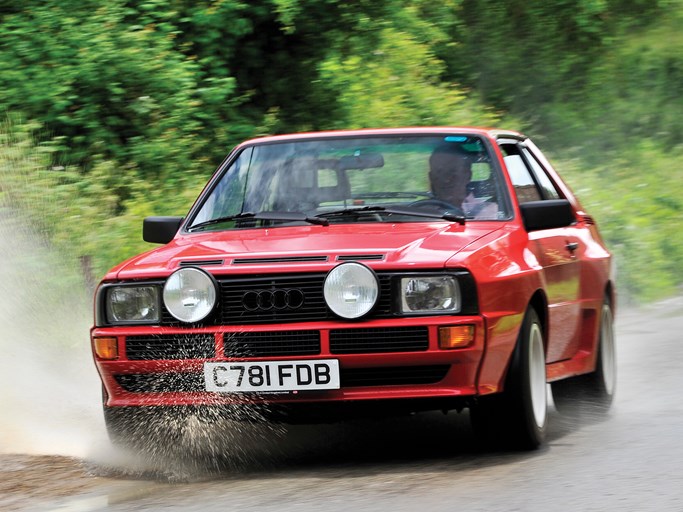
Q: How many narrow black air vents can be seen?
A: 3